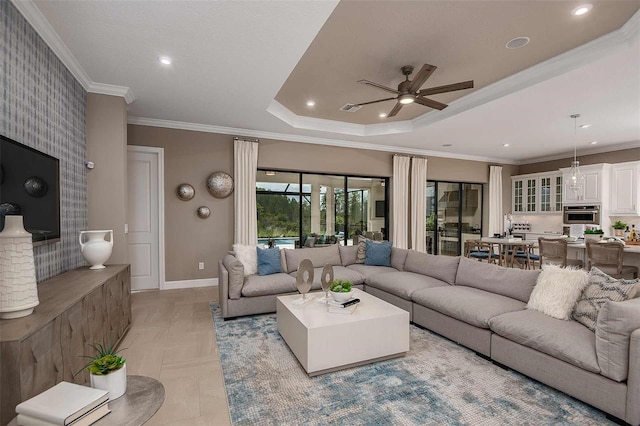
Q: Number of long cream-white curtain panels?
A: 4